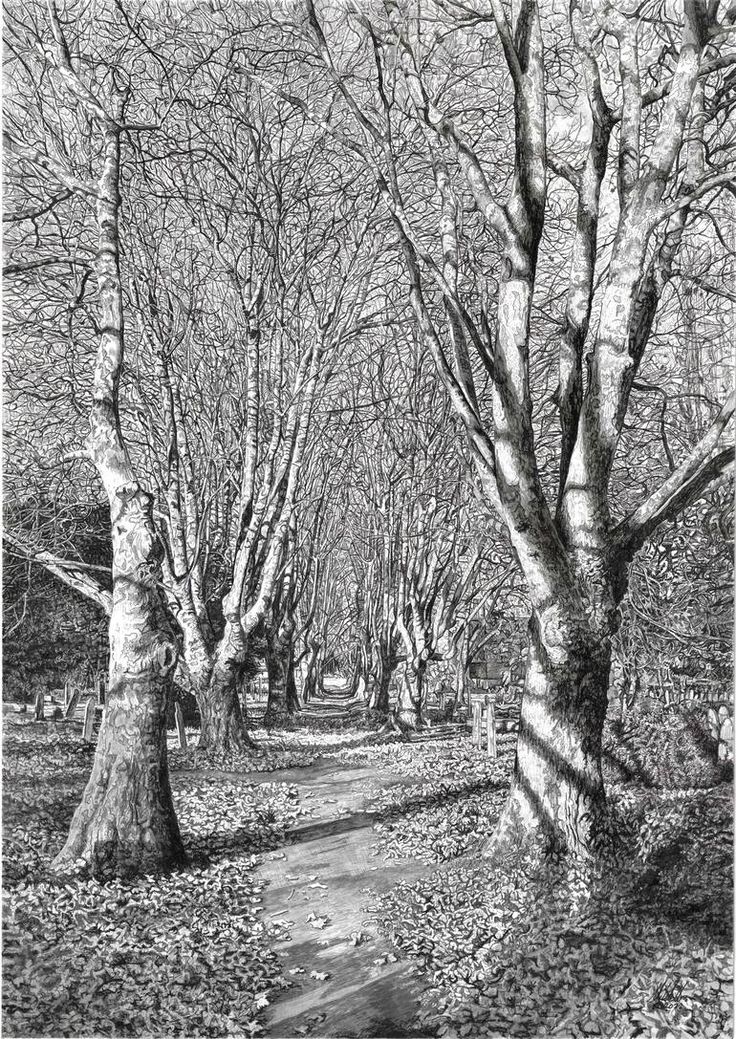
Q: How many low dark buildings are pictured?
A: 1